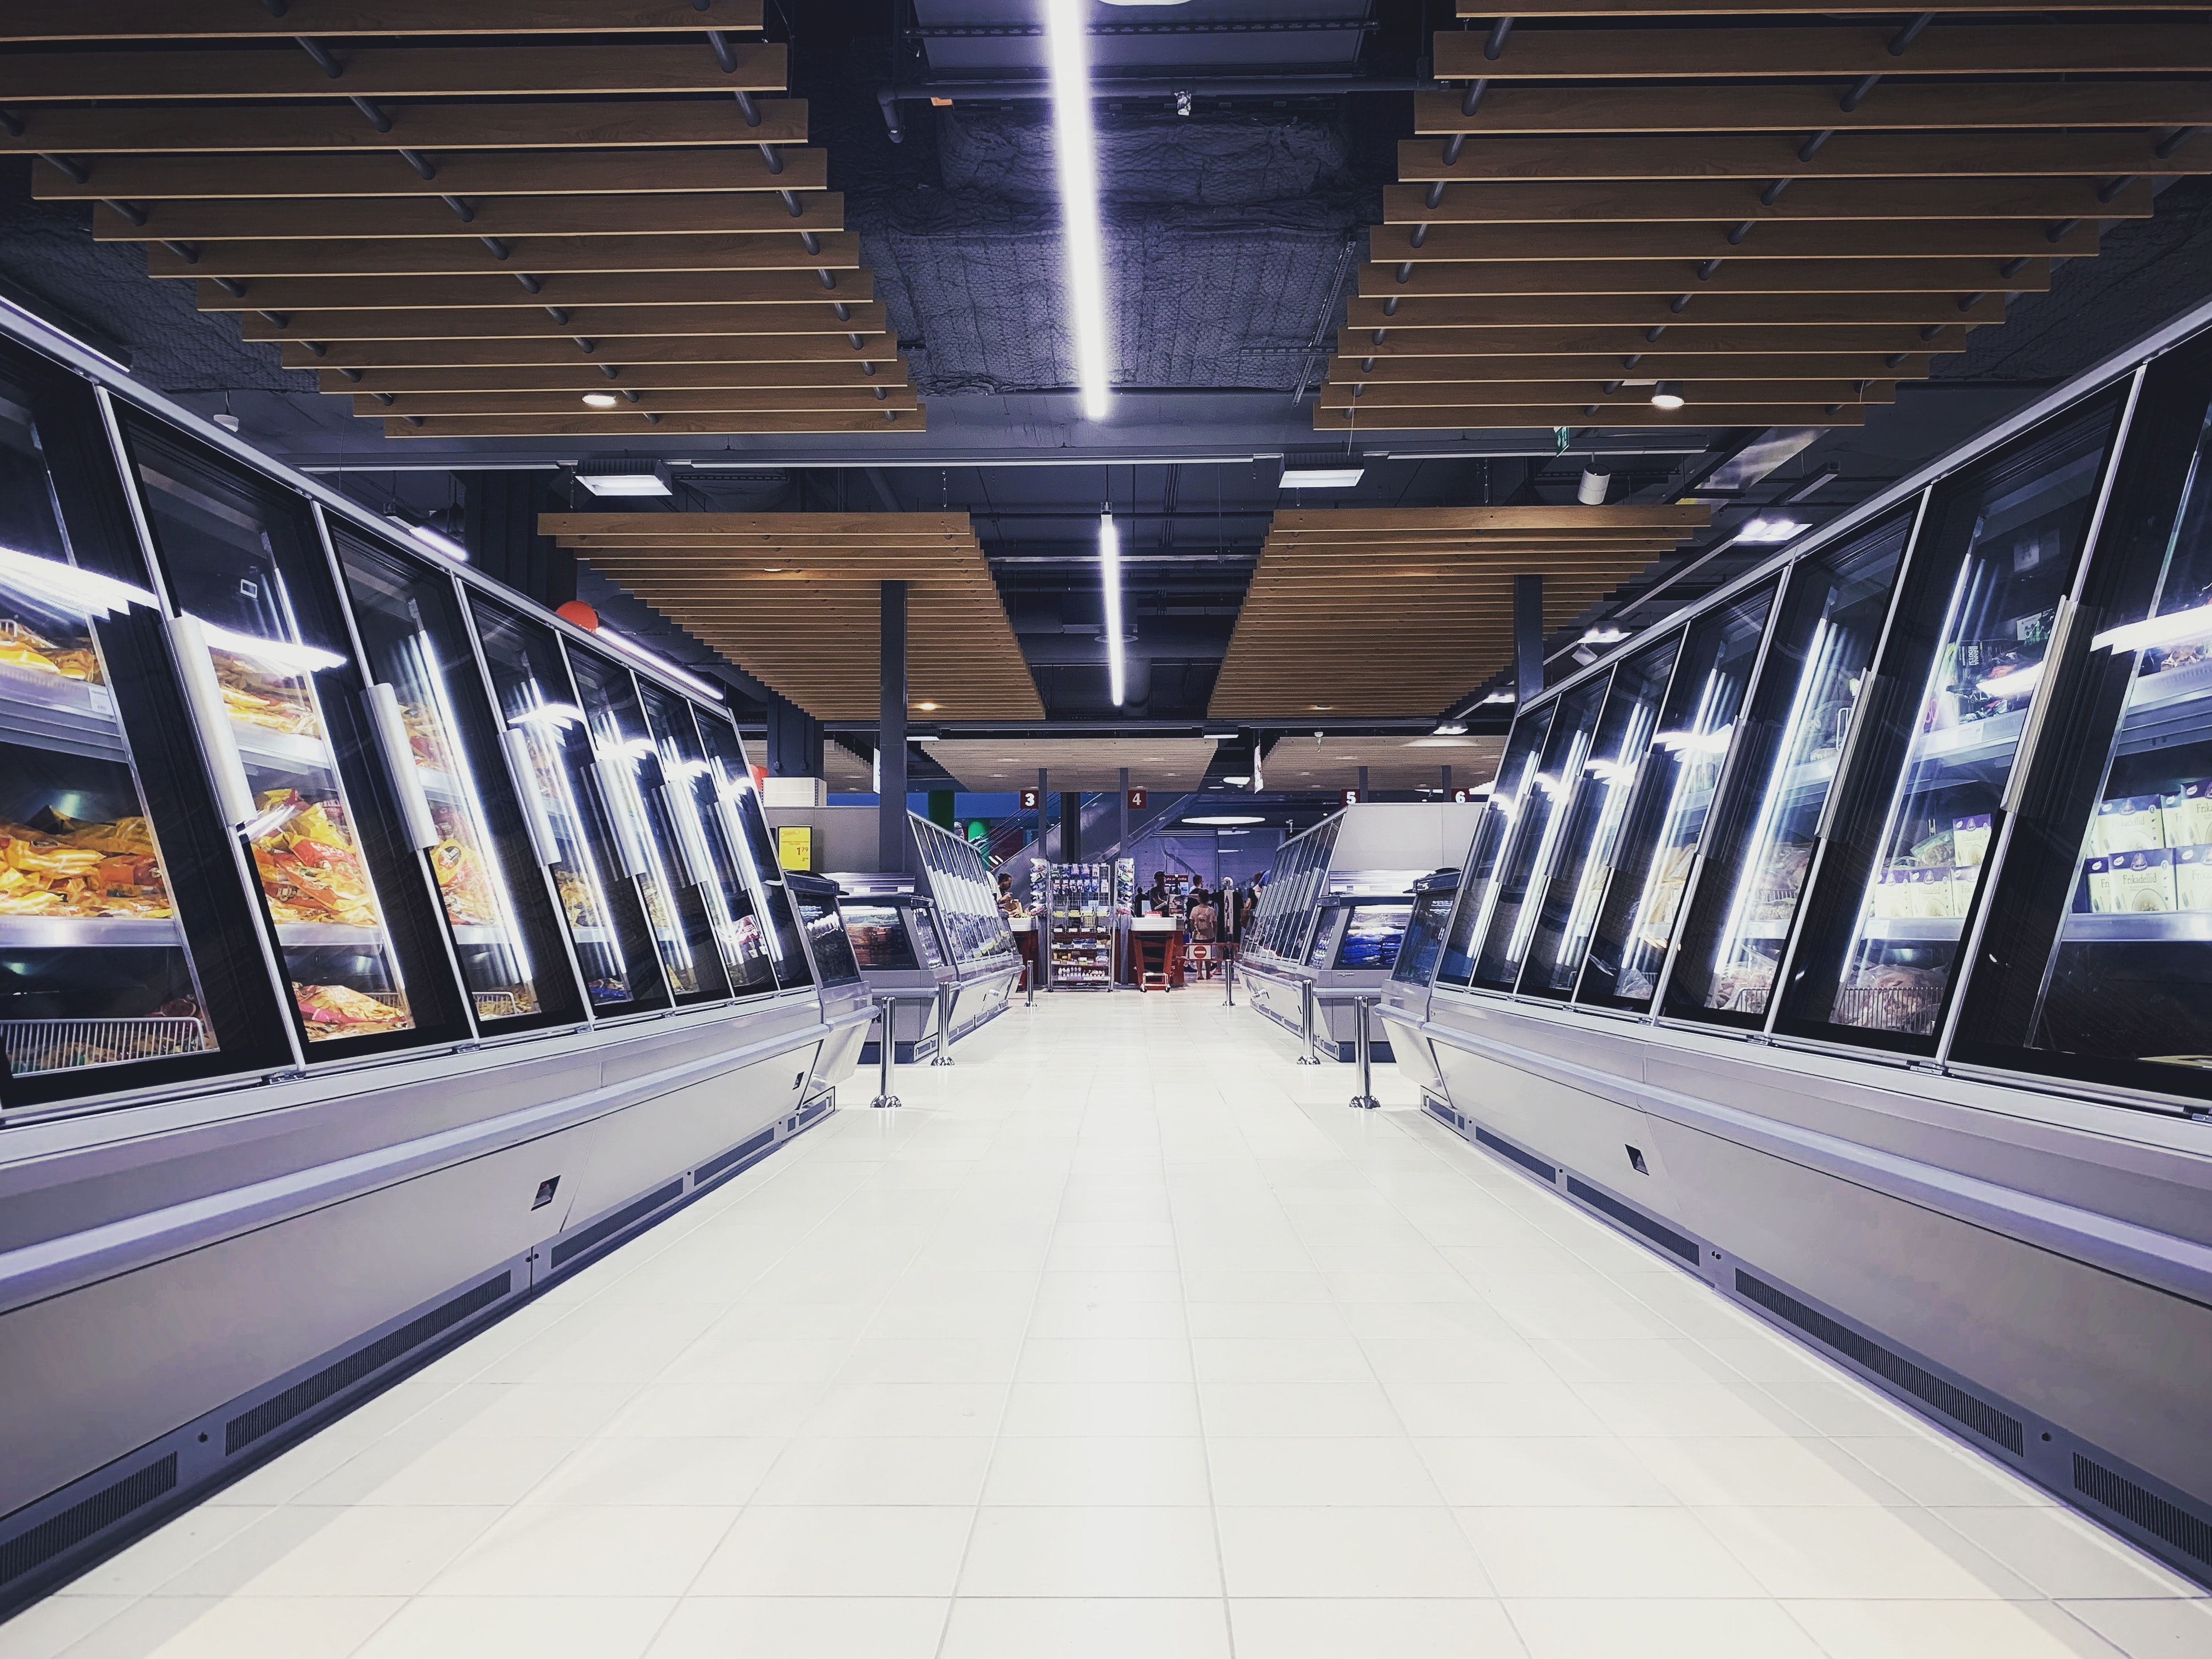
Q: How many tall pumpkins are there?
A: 0